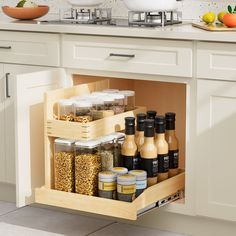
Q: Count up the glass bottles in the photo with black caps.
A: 6